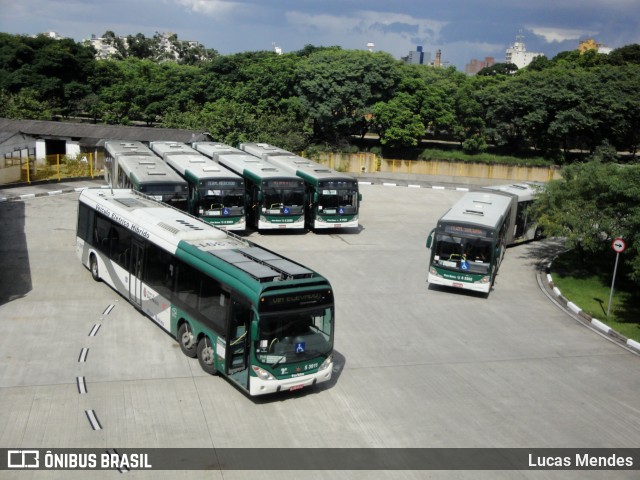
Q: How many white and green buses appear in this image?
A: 6